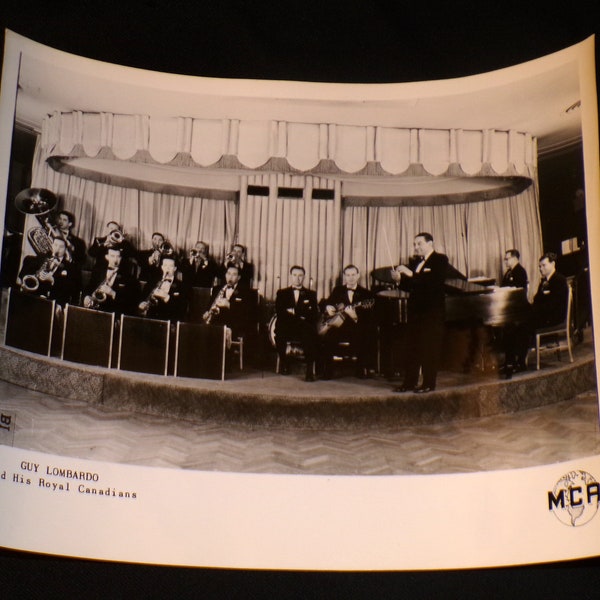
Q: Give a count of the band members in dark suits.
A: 14